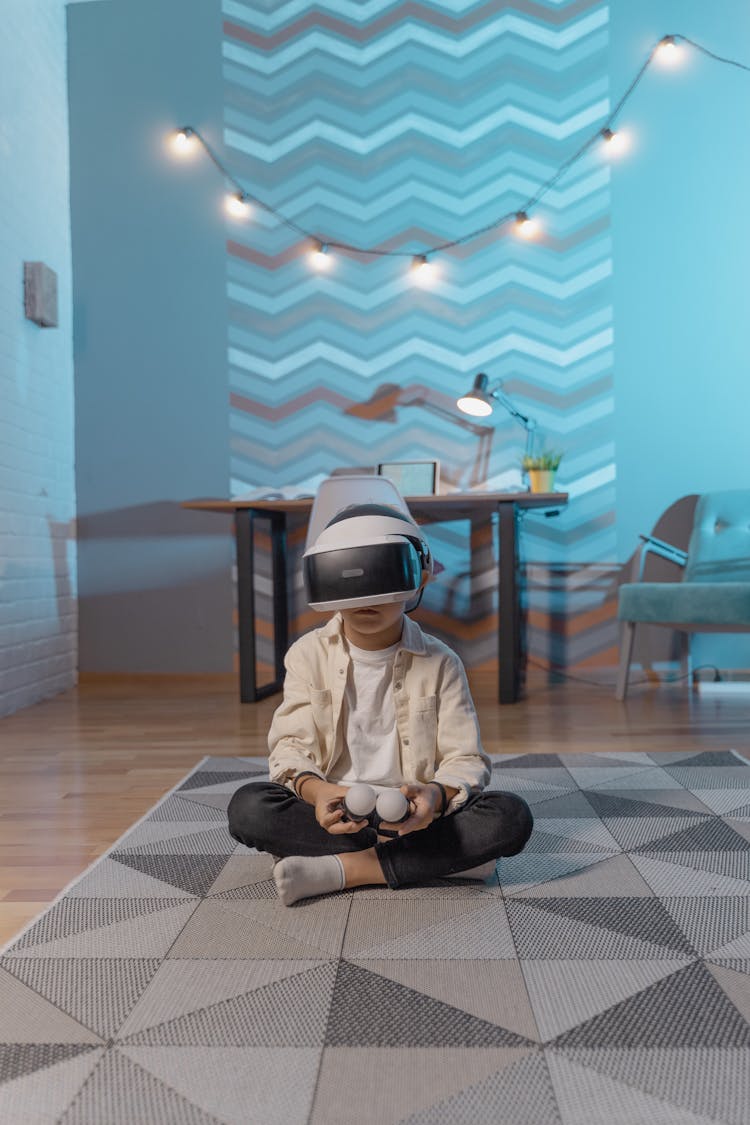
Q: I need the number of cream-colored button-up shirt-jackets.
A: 1